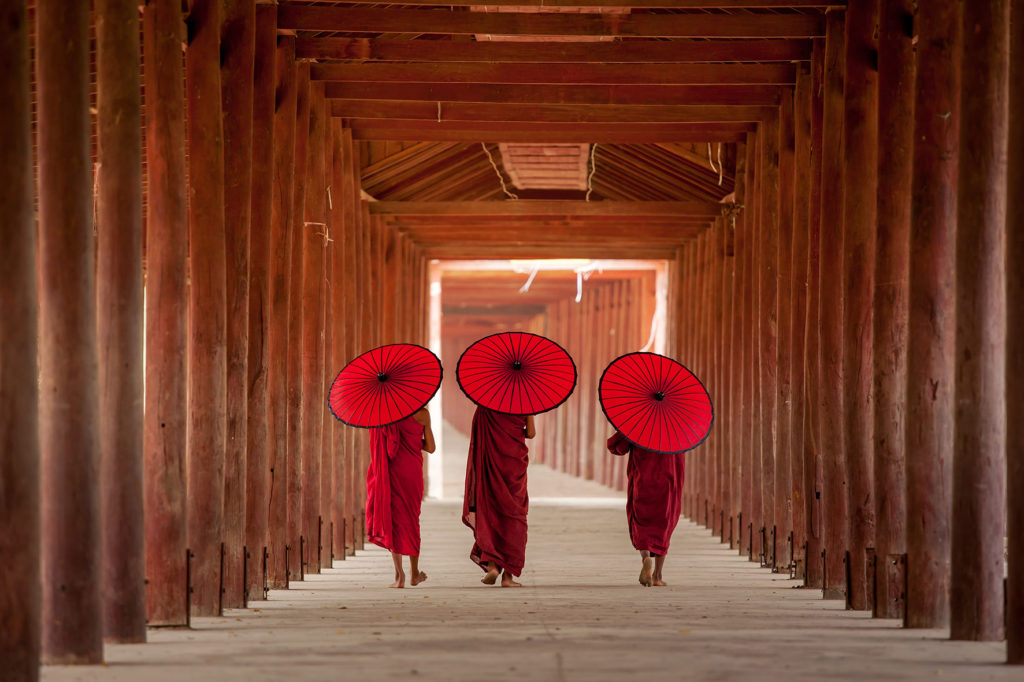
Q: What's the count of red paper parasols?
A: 3